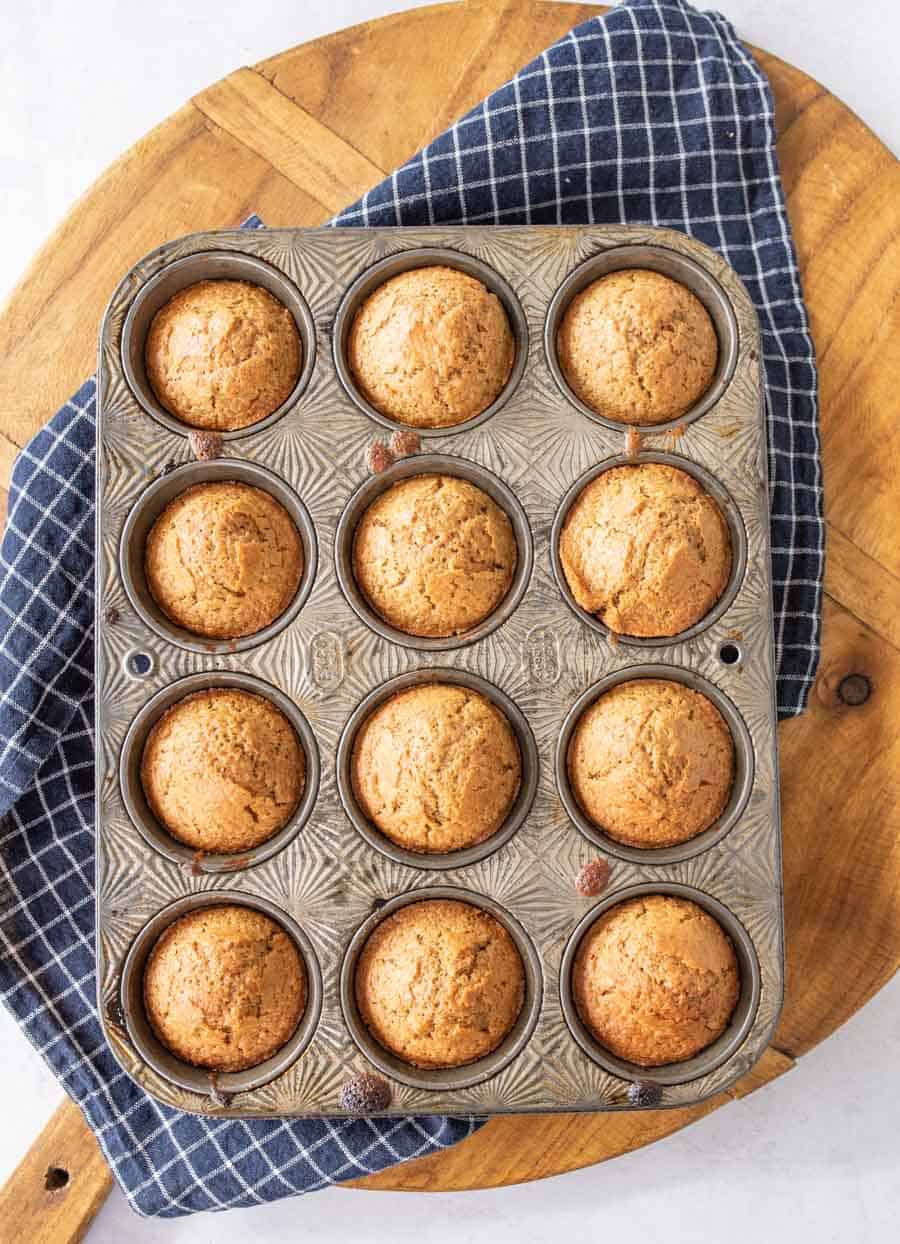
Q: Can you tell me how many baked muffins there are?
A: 12